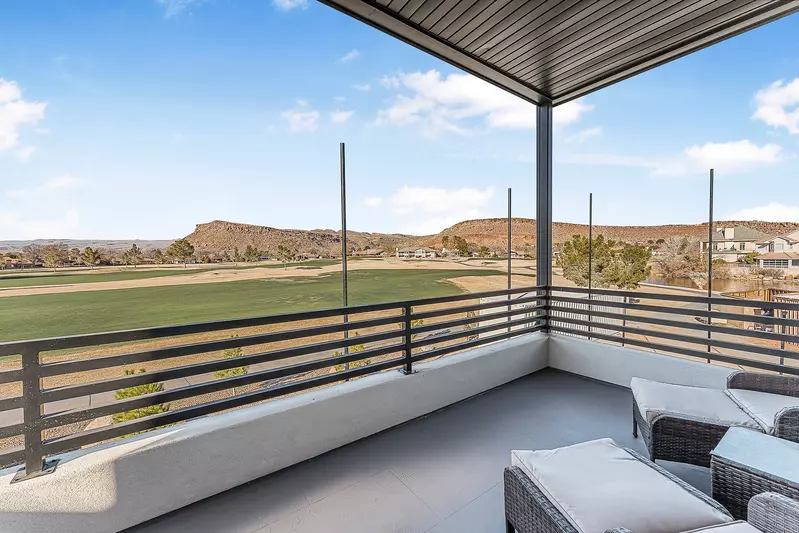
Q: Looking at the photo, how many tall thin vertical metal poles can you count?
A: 4